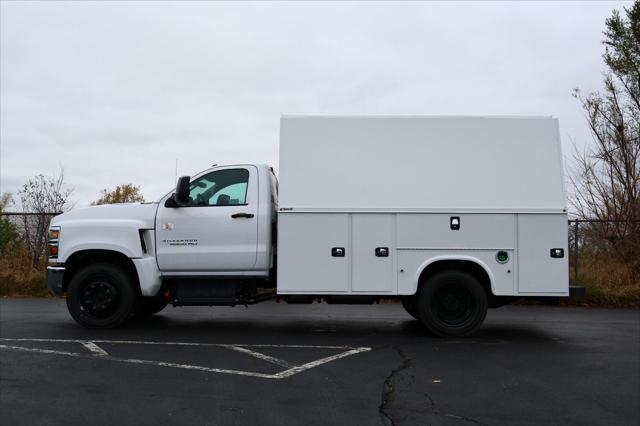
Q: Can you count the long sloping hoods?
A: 1